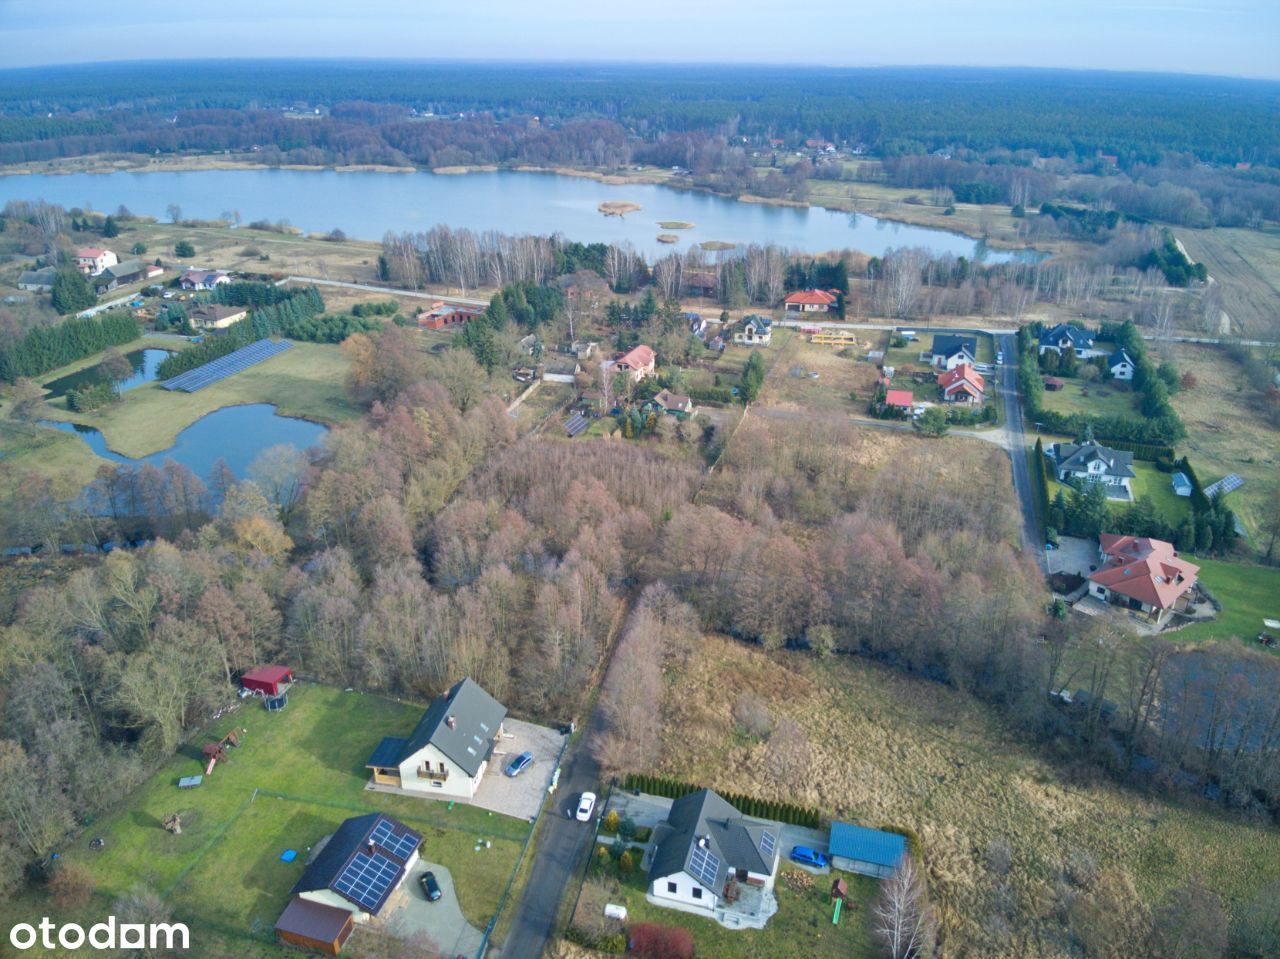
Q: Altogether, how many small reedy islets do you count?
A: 4